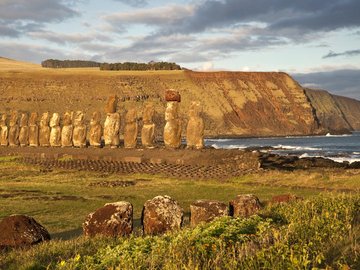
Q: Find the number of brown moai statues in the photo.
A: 14